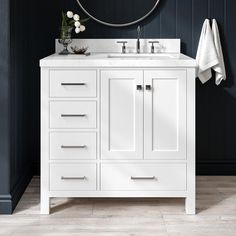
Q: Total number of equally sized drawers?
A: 4